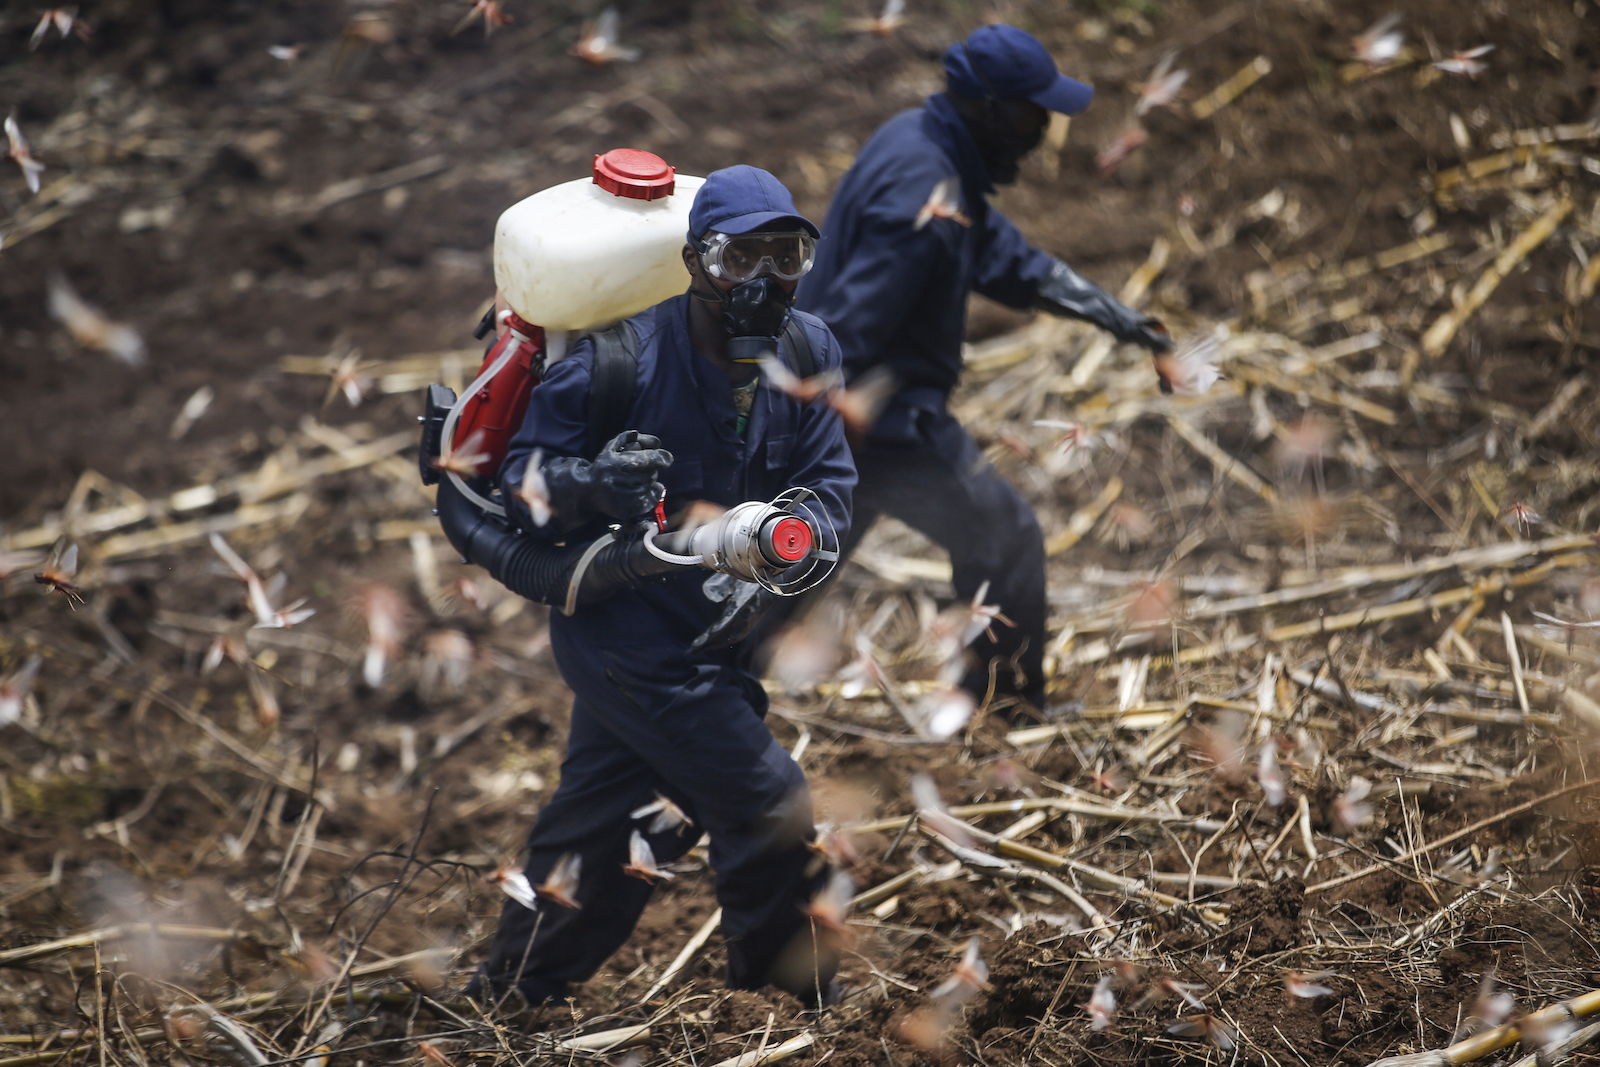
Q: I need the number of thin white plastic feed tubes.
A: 3